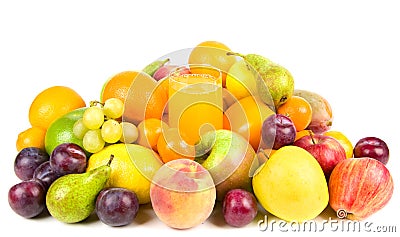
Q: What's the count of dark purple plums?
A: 8